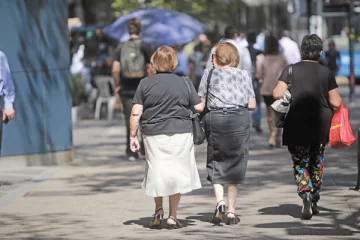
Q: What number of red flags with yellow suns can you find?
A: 0